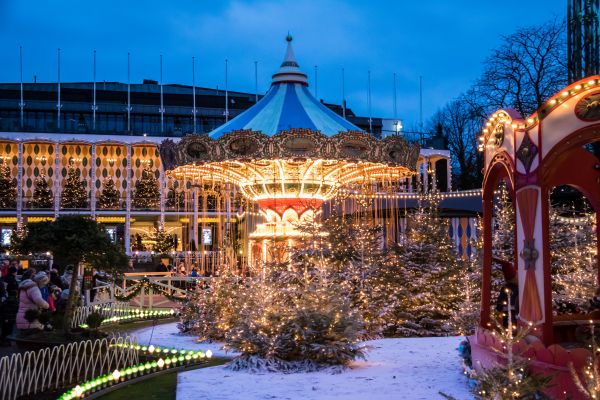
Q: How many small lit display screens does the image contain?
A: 3